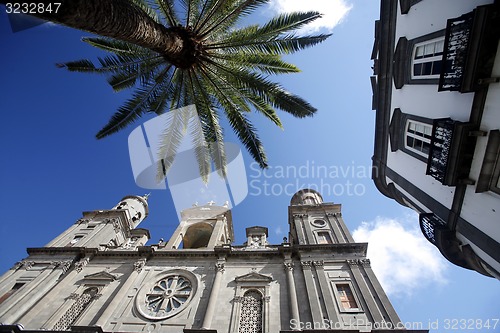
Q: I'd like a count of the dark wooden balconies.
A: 3